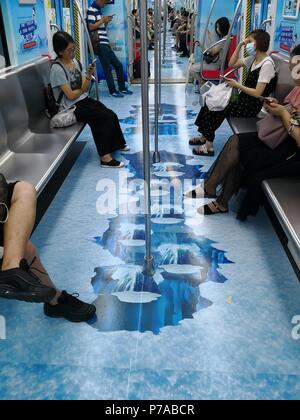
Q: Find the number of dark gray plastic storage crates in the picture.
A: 0